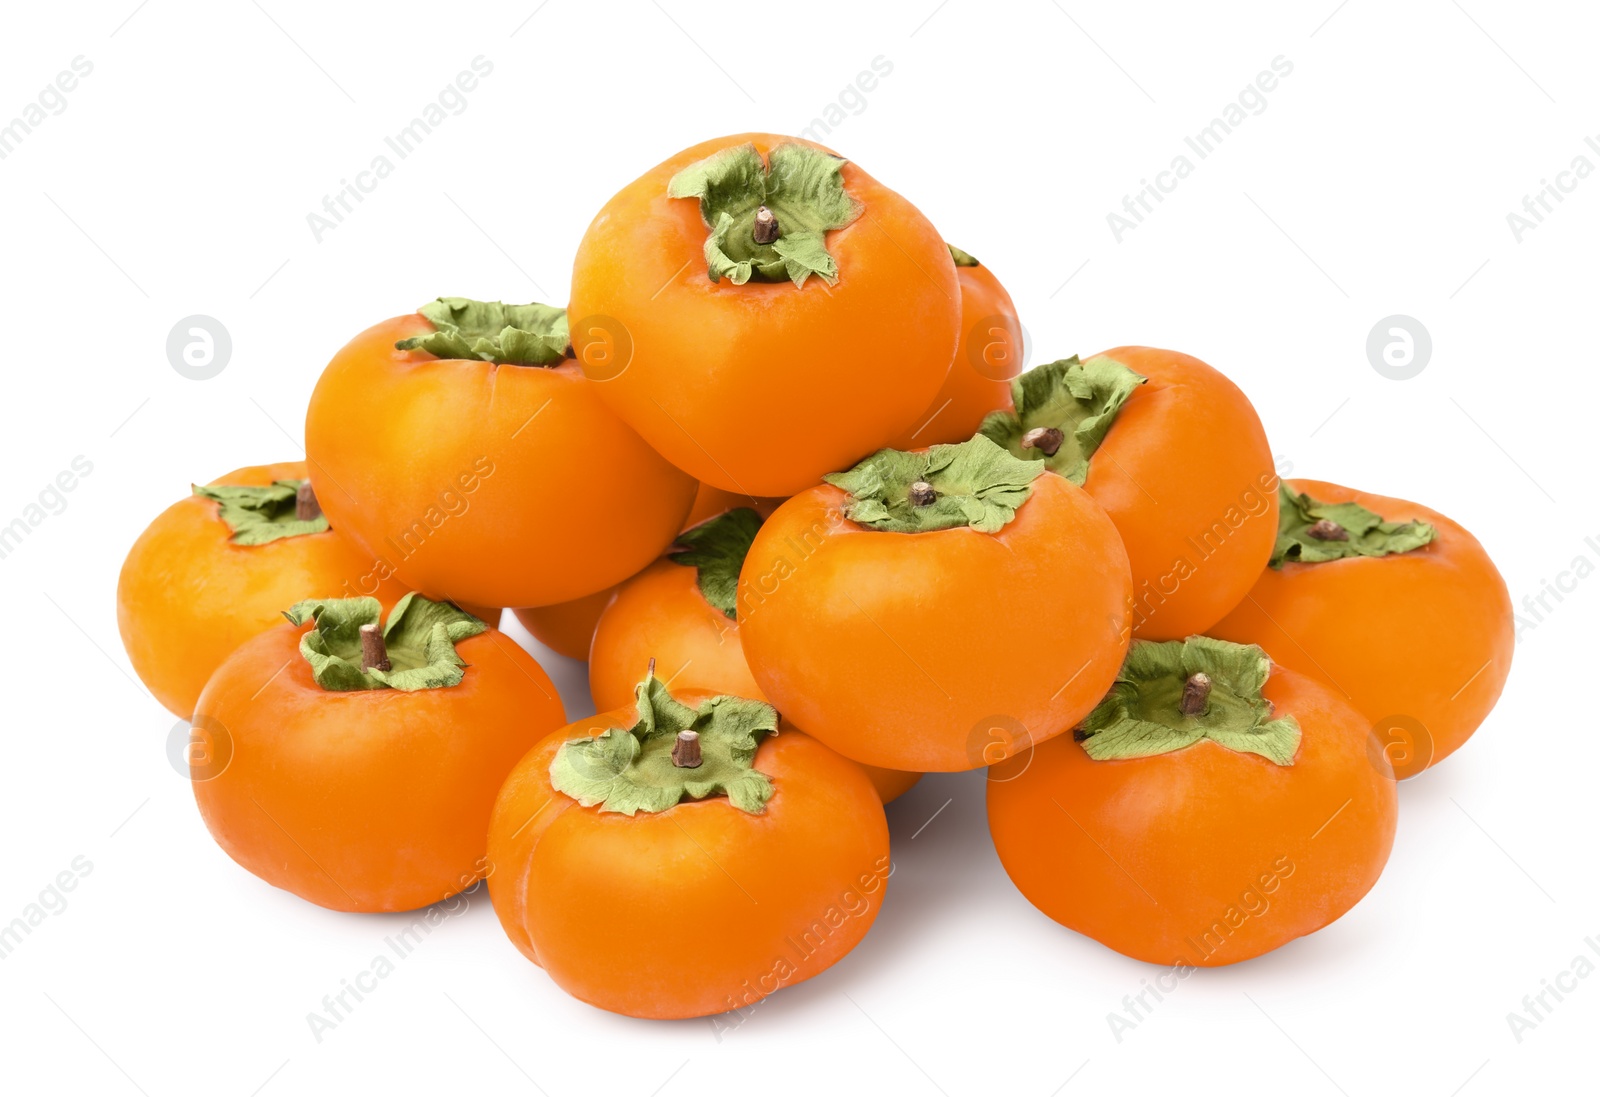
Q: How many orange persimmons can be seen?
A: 12